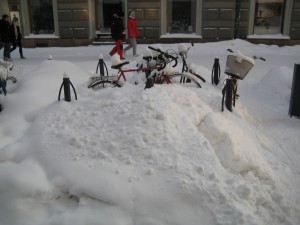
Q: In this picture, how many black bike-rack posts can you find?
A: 4